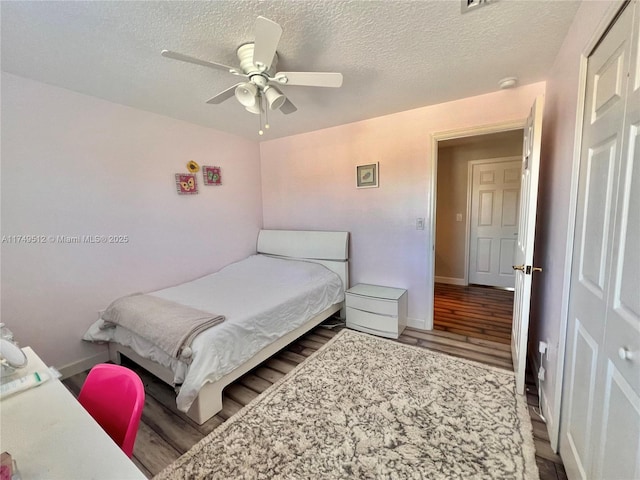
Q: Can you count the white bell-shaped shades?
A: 3